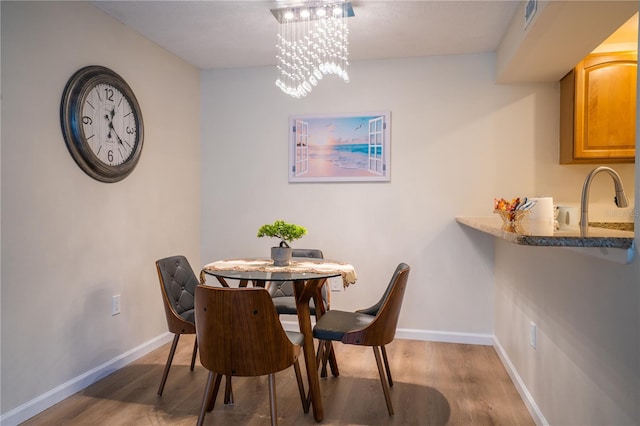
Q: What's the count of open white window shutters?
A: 2